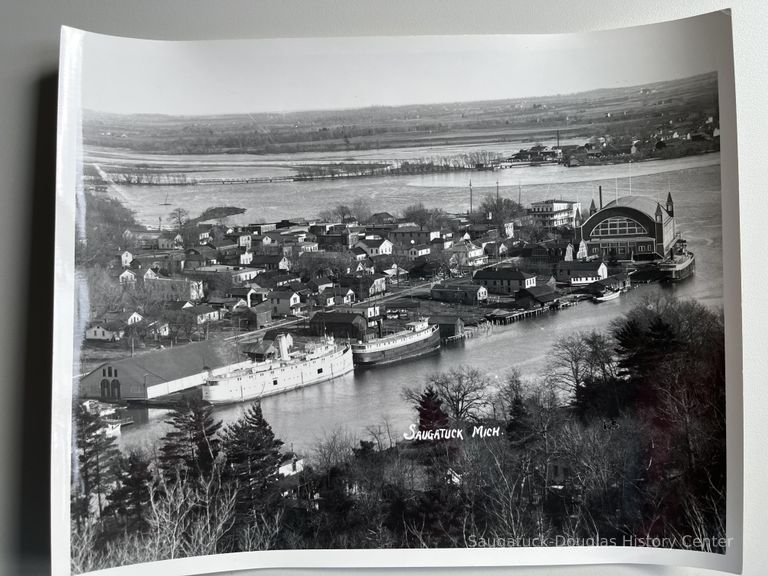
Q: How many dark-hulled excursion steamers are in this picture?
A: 2